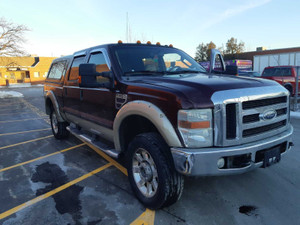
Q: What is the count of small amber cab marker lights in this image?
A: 5